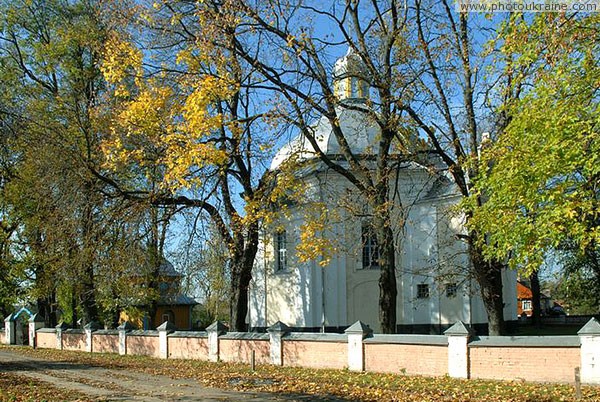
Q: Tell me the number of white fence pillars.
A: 11